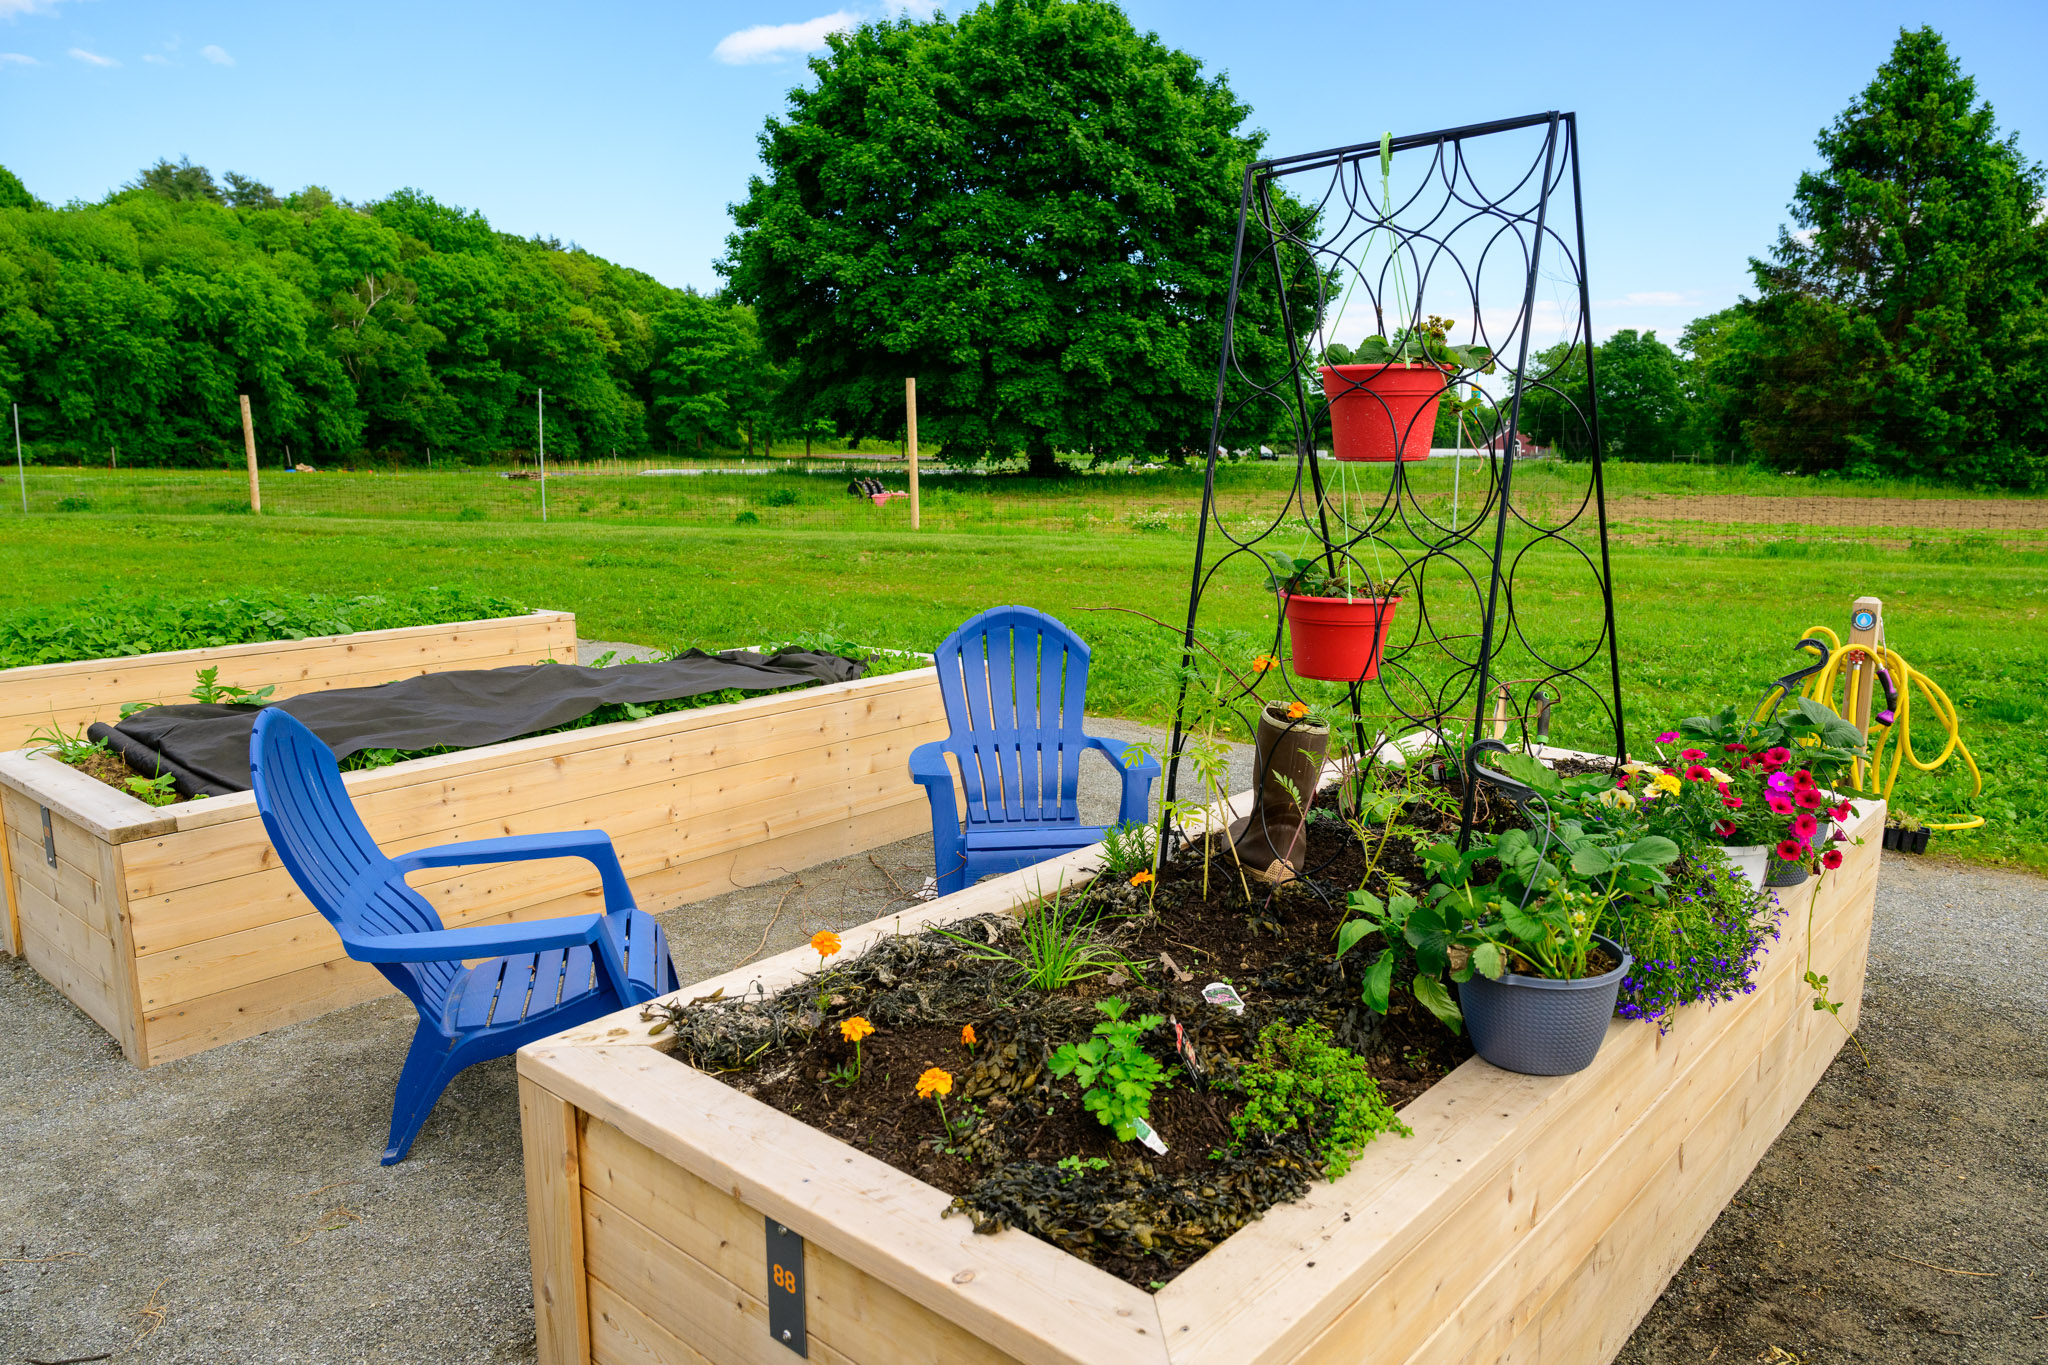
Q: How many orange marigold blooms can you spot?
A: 7